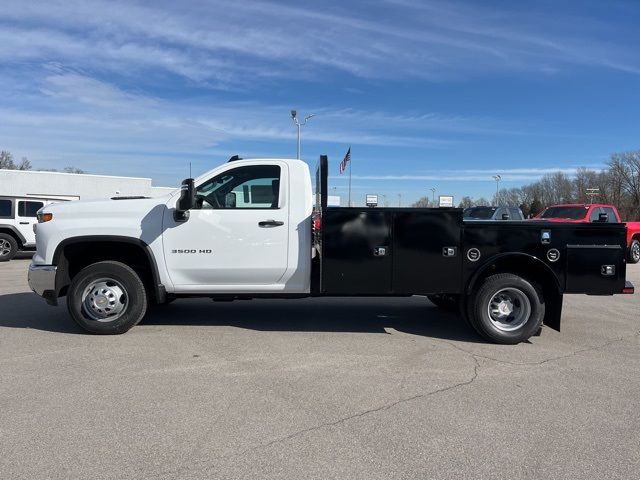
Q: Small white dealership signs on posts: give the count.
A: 2